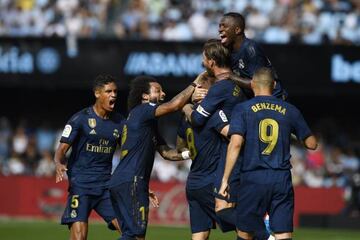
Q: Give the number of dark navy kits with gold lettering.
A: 6